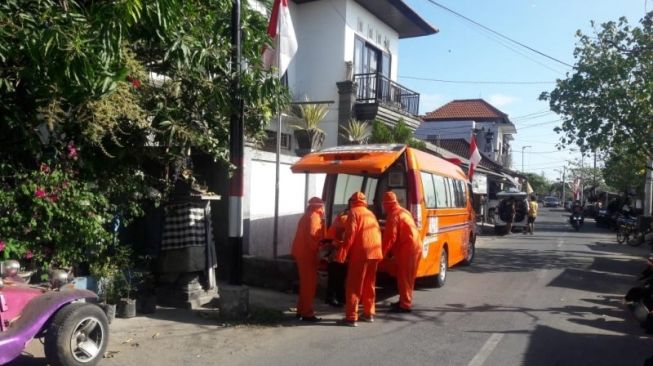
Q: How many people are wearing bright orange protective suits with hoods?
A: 3